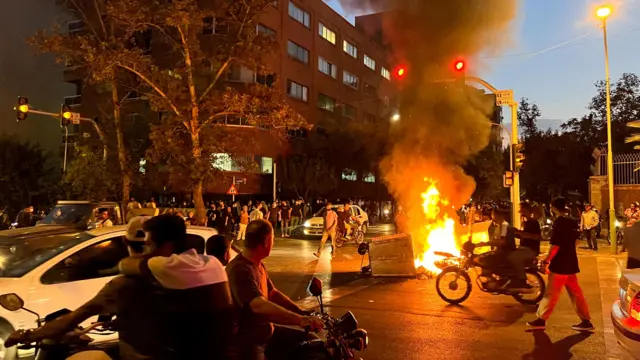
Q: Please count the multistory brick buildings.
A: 1